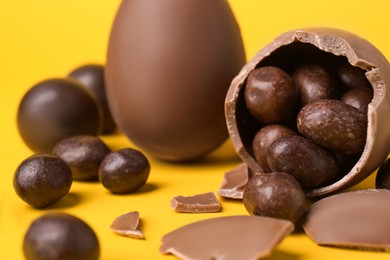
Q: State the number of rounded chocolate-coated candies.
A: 15